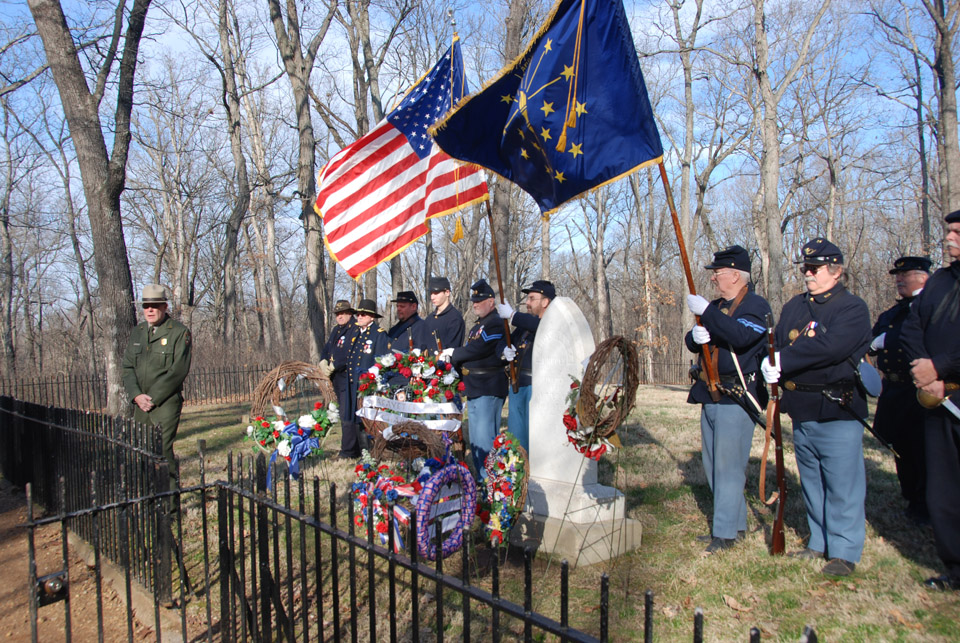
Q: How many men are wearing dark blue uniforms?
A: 10